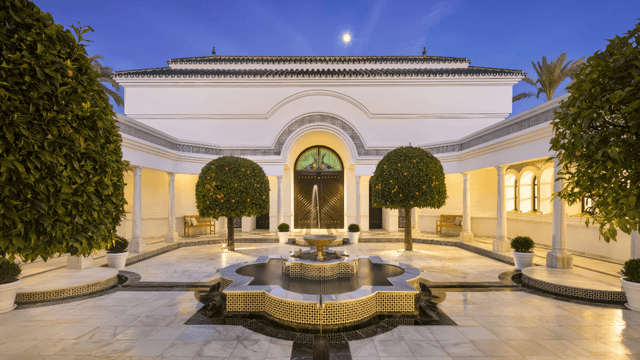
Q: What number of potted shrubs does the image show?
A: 6